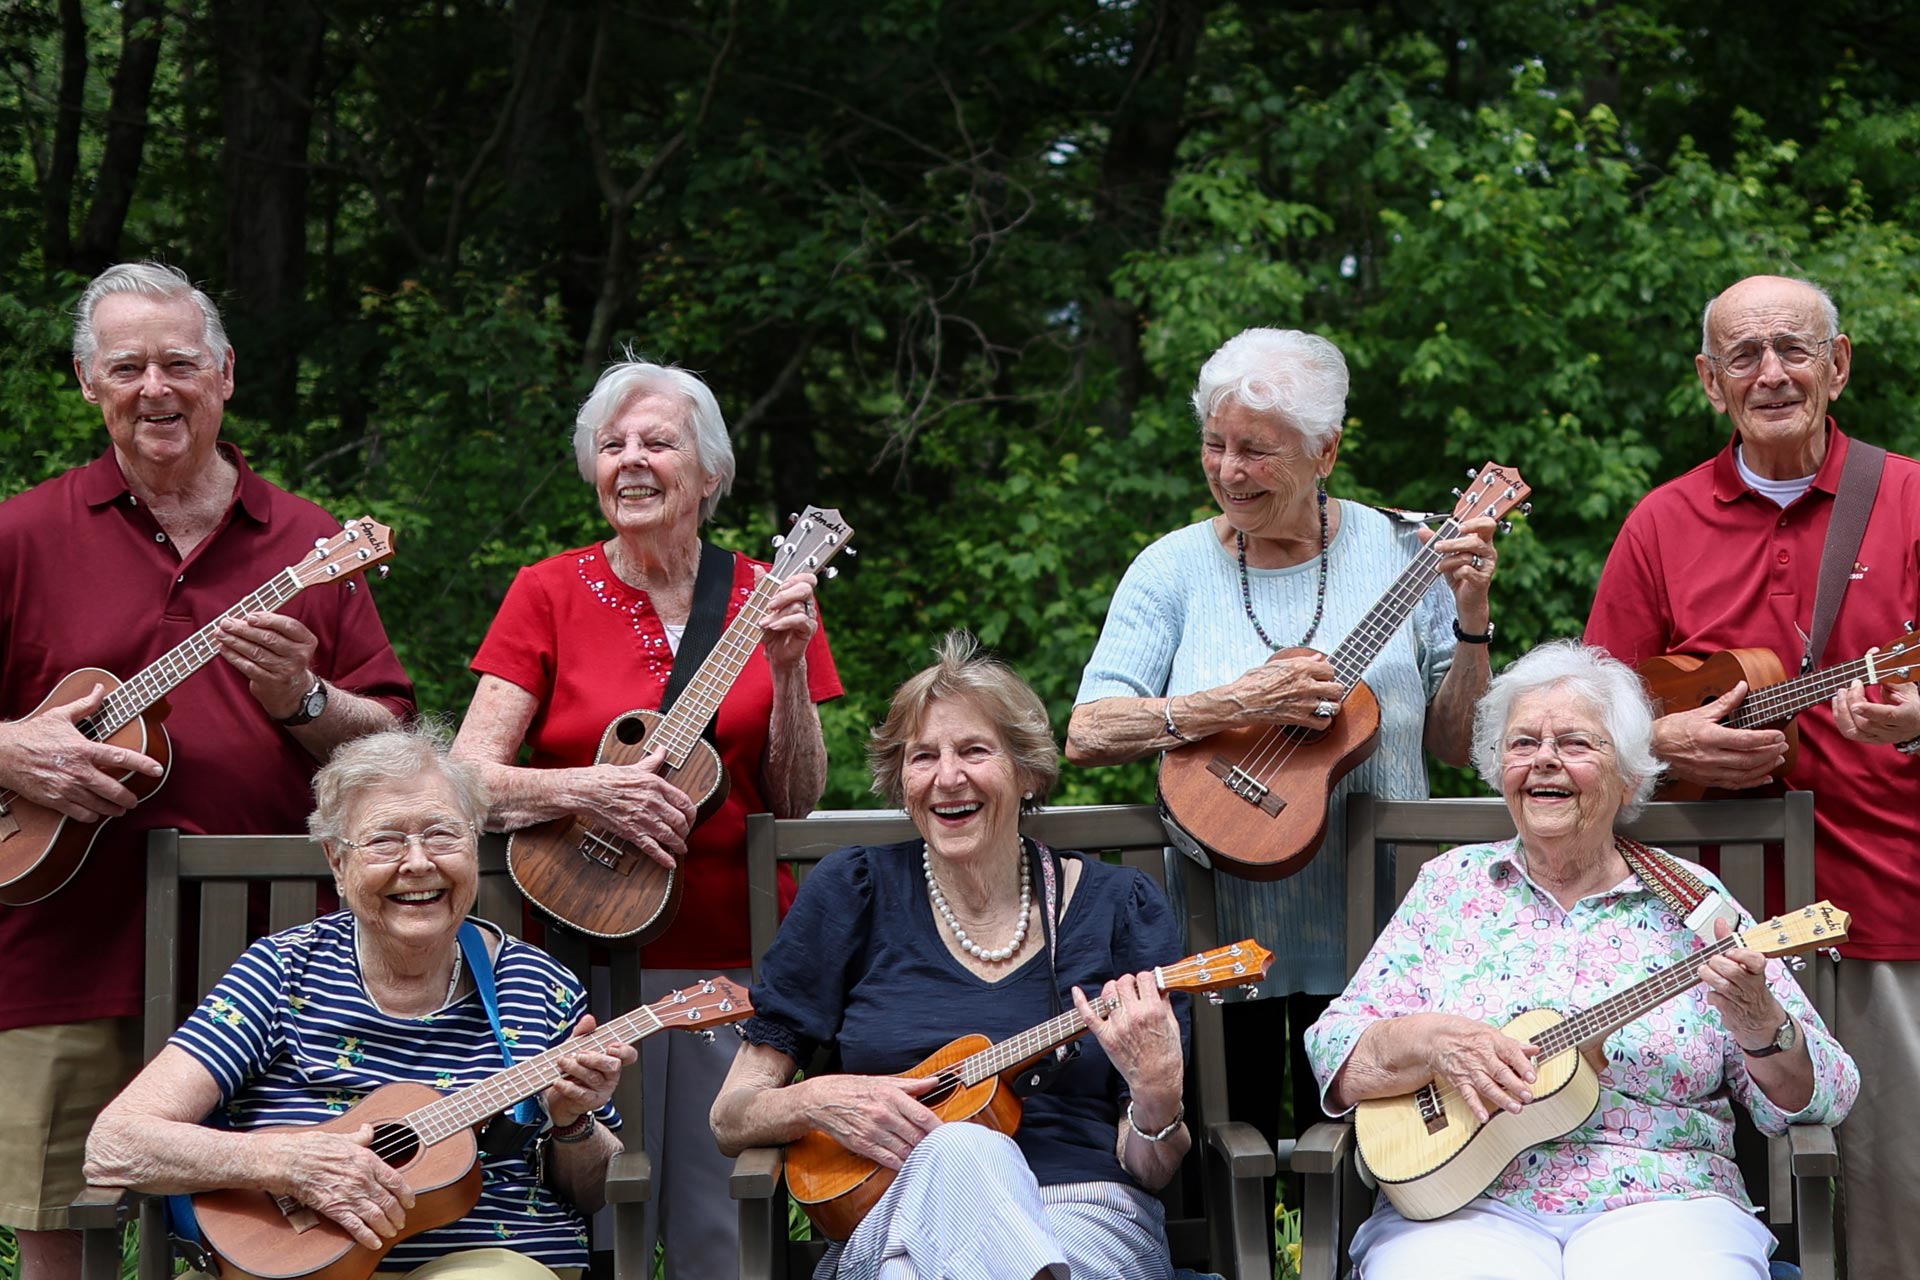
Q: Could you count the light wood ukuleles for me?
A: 1